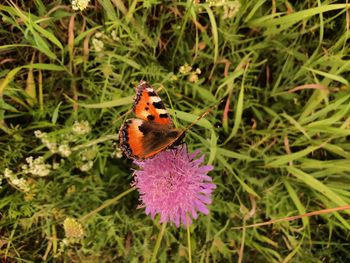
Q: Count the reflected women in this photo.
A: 0